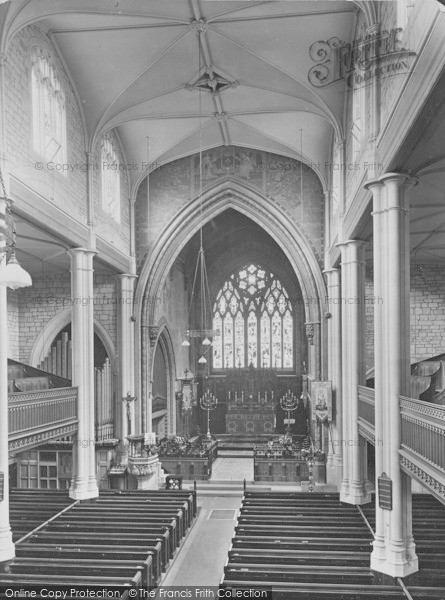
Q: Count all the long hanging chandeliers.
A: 1